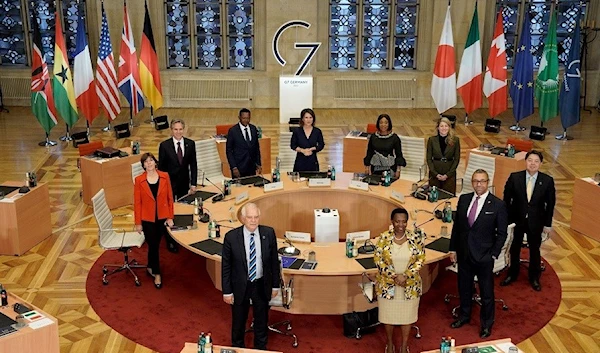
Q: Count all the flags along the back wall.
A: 12